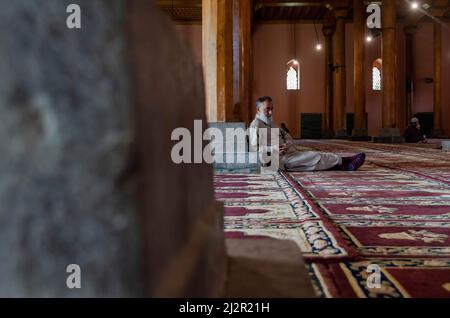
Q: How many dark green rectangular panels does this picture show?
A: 3